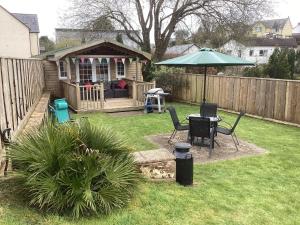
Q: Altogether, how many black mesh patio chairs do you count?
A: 4